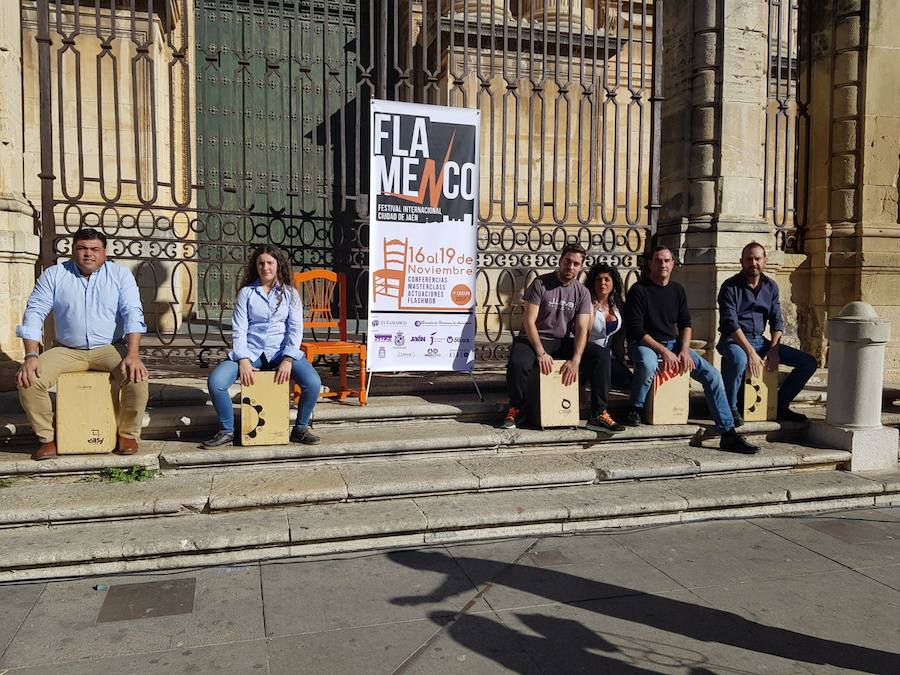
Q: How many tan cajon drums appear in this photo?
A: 5